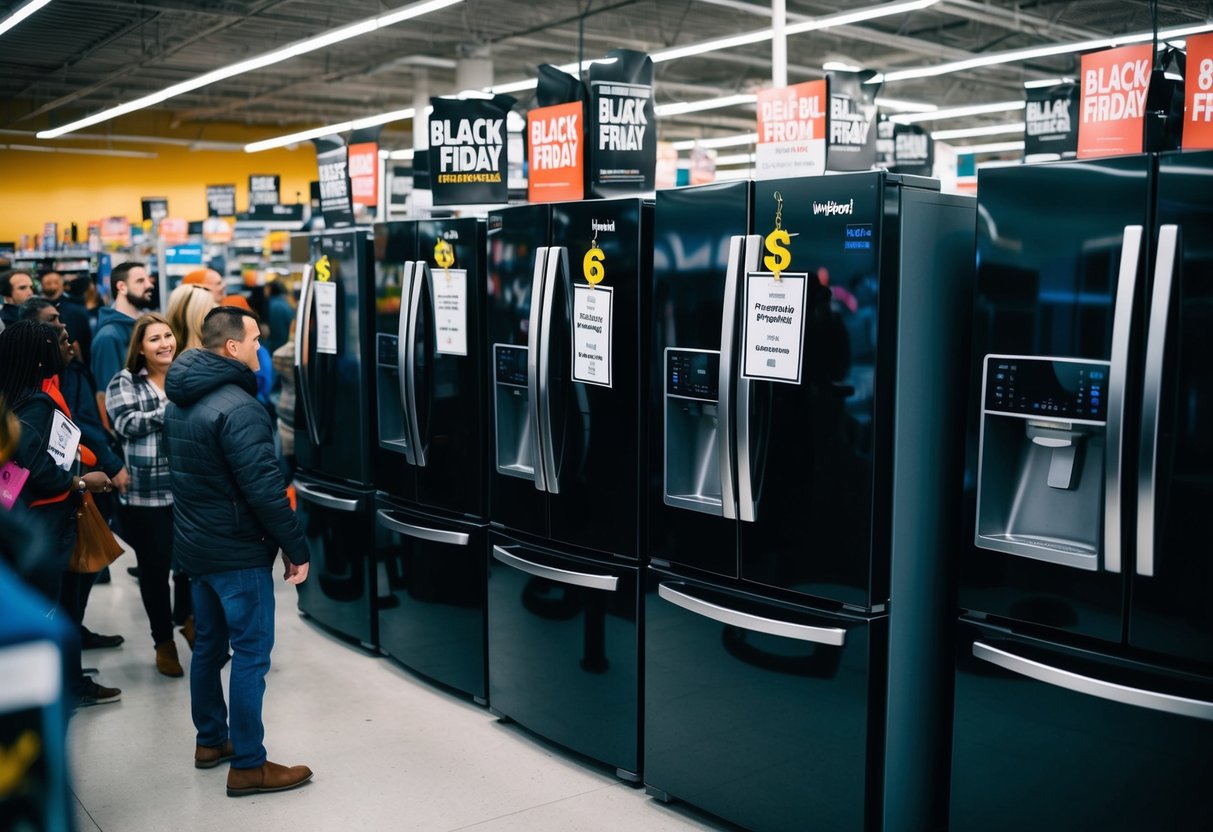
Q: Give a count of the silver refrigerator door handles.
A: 15